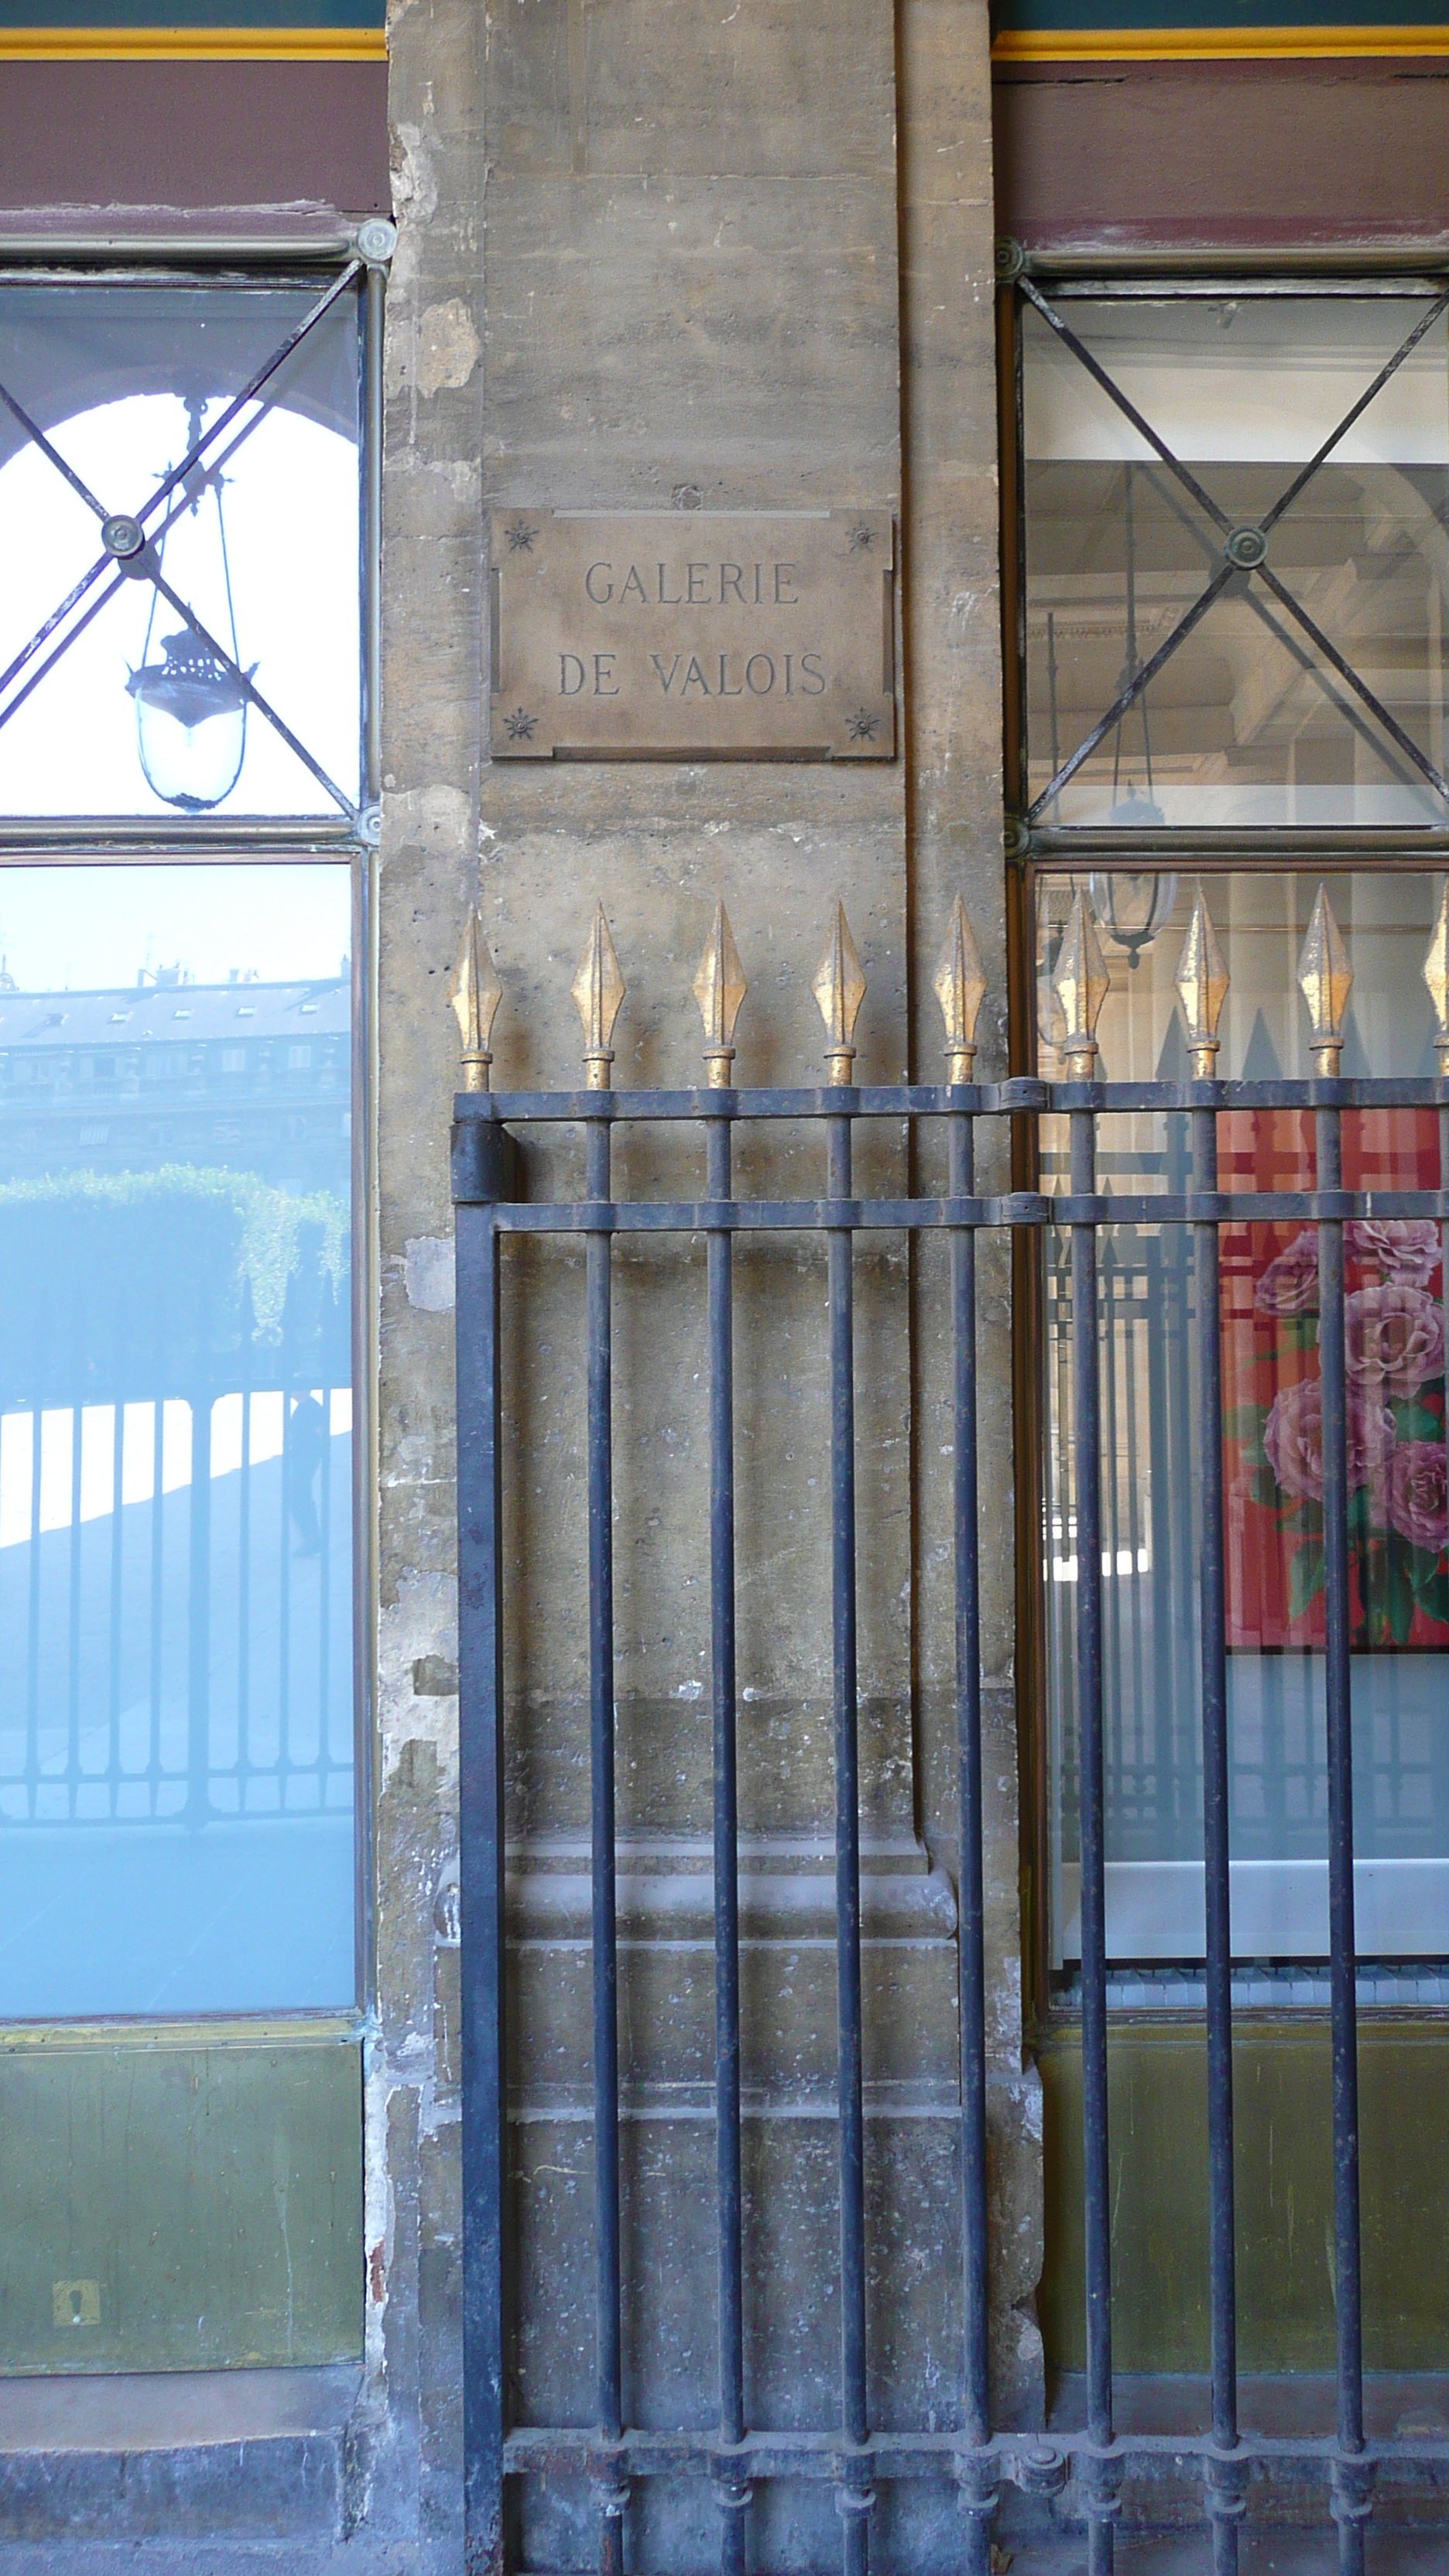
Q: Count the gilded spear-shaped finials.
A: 9